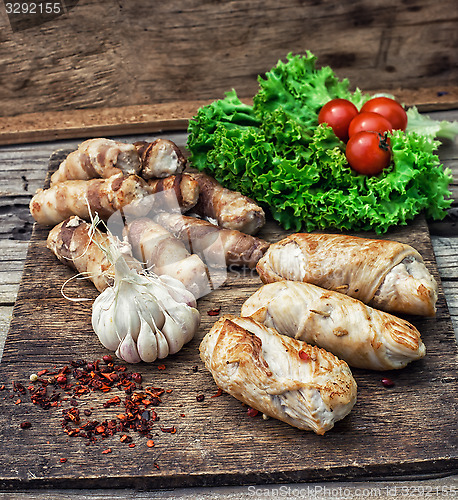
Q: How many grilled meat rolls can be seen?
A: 11